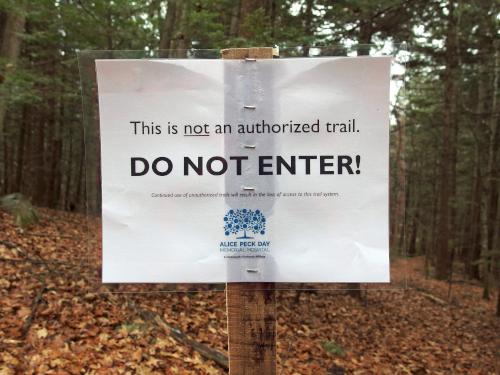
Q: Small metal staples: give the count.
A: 5